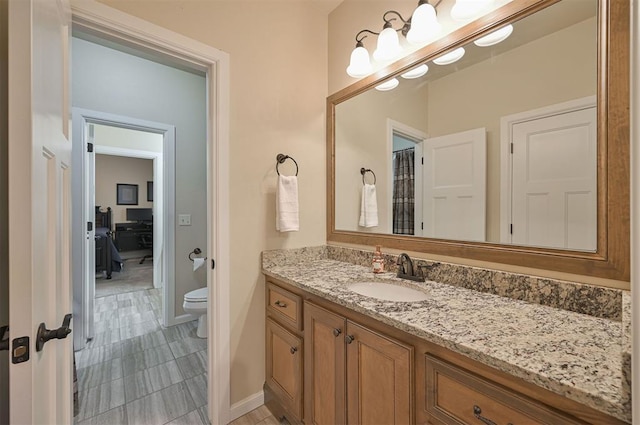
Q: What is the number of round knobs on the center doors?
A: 2